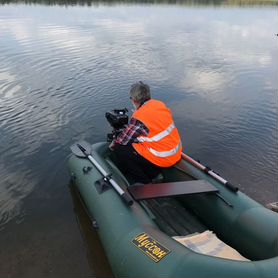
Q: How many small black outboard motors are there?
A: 1